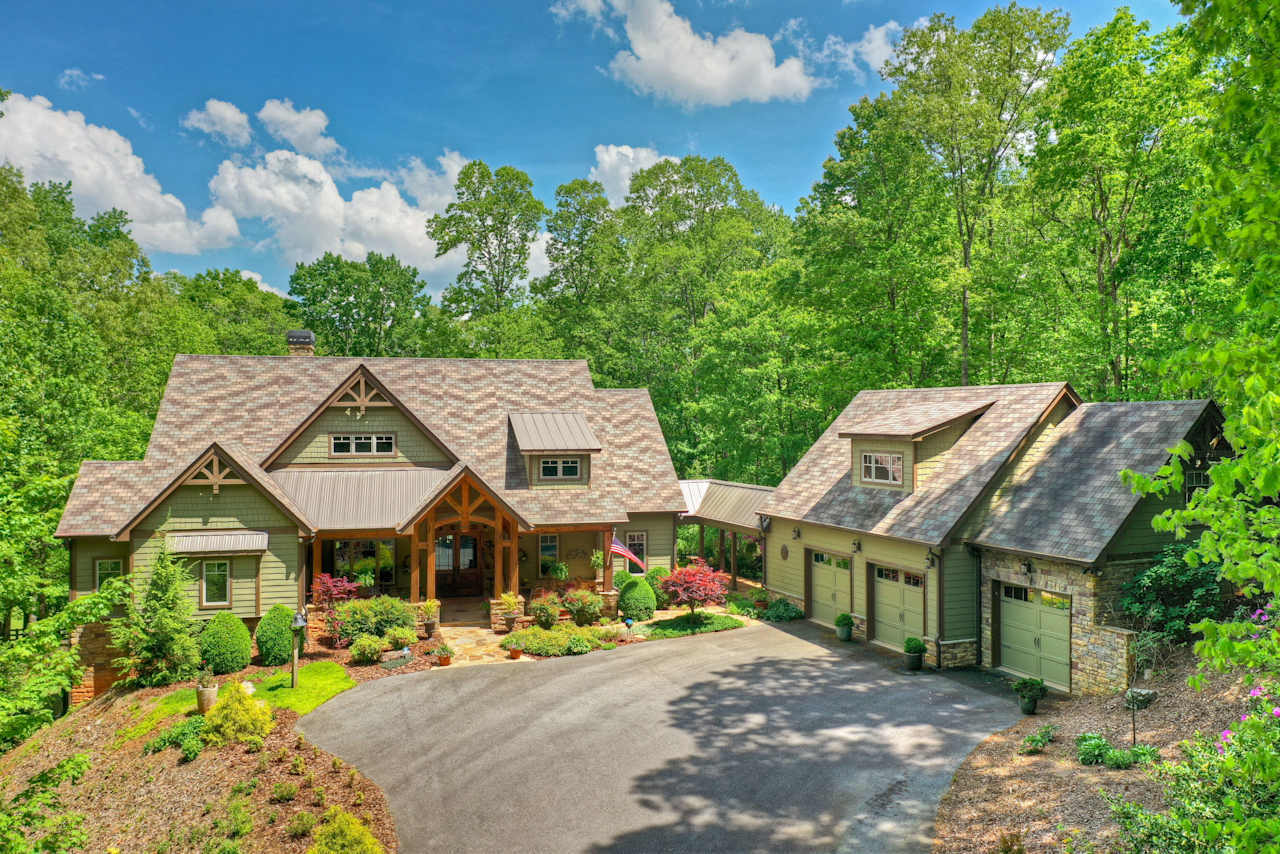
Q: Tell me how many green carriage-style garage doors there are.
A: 3